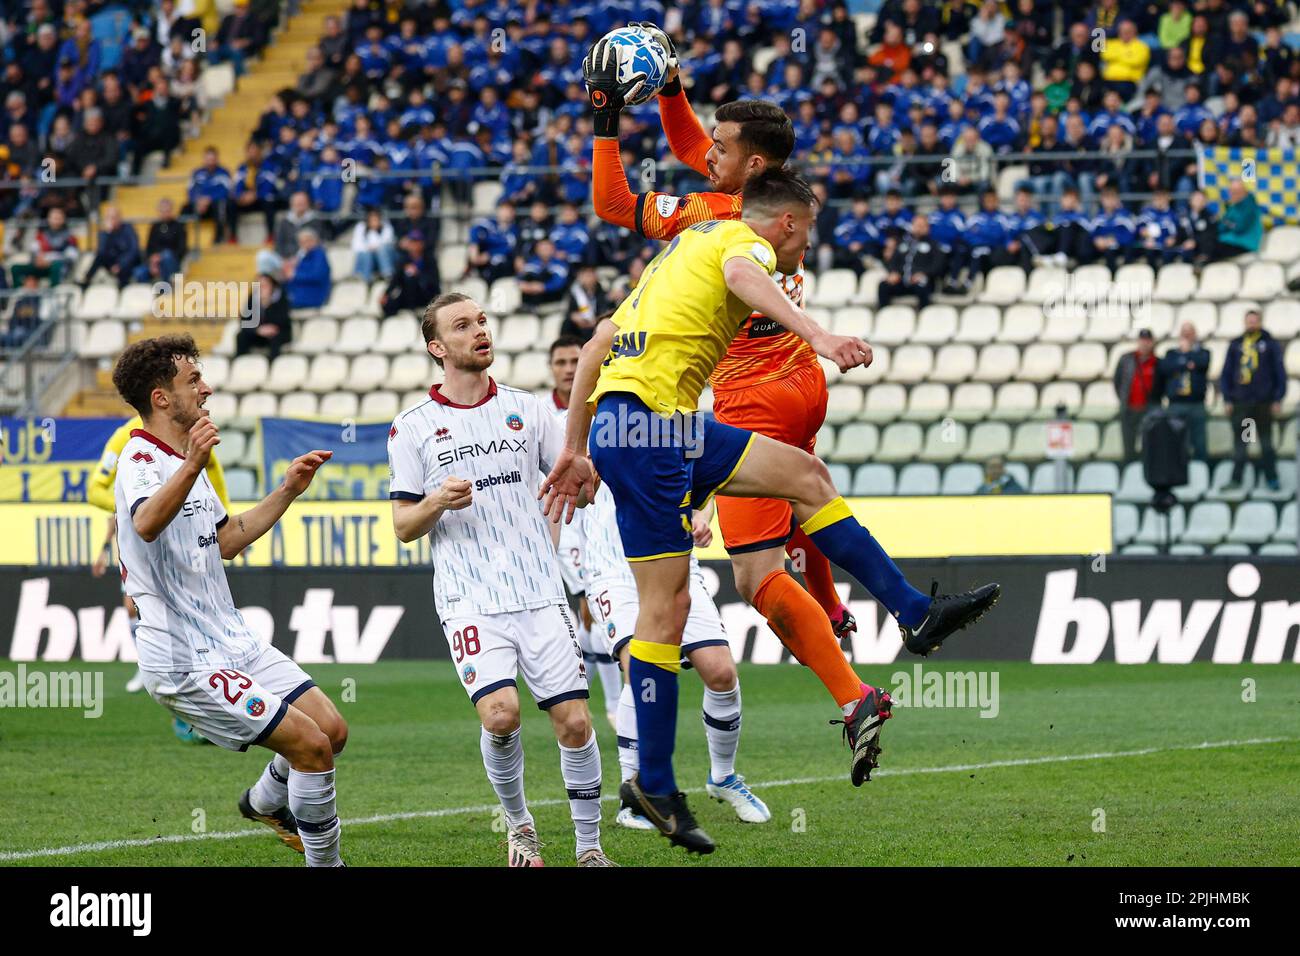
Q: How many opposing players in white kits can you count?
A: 4